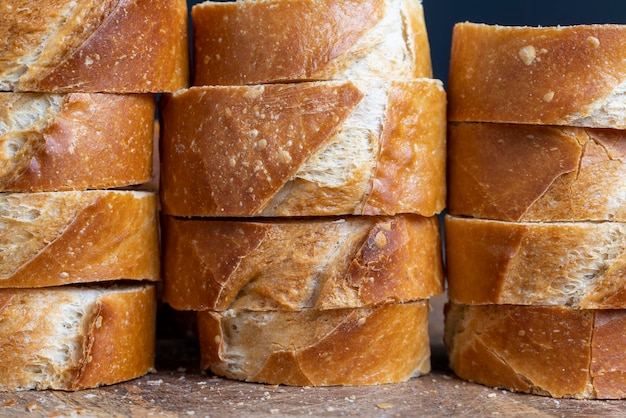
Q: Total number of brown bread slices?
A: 12